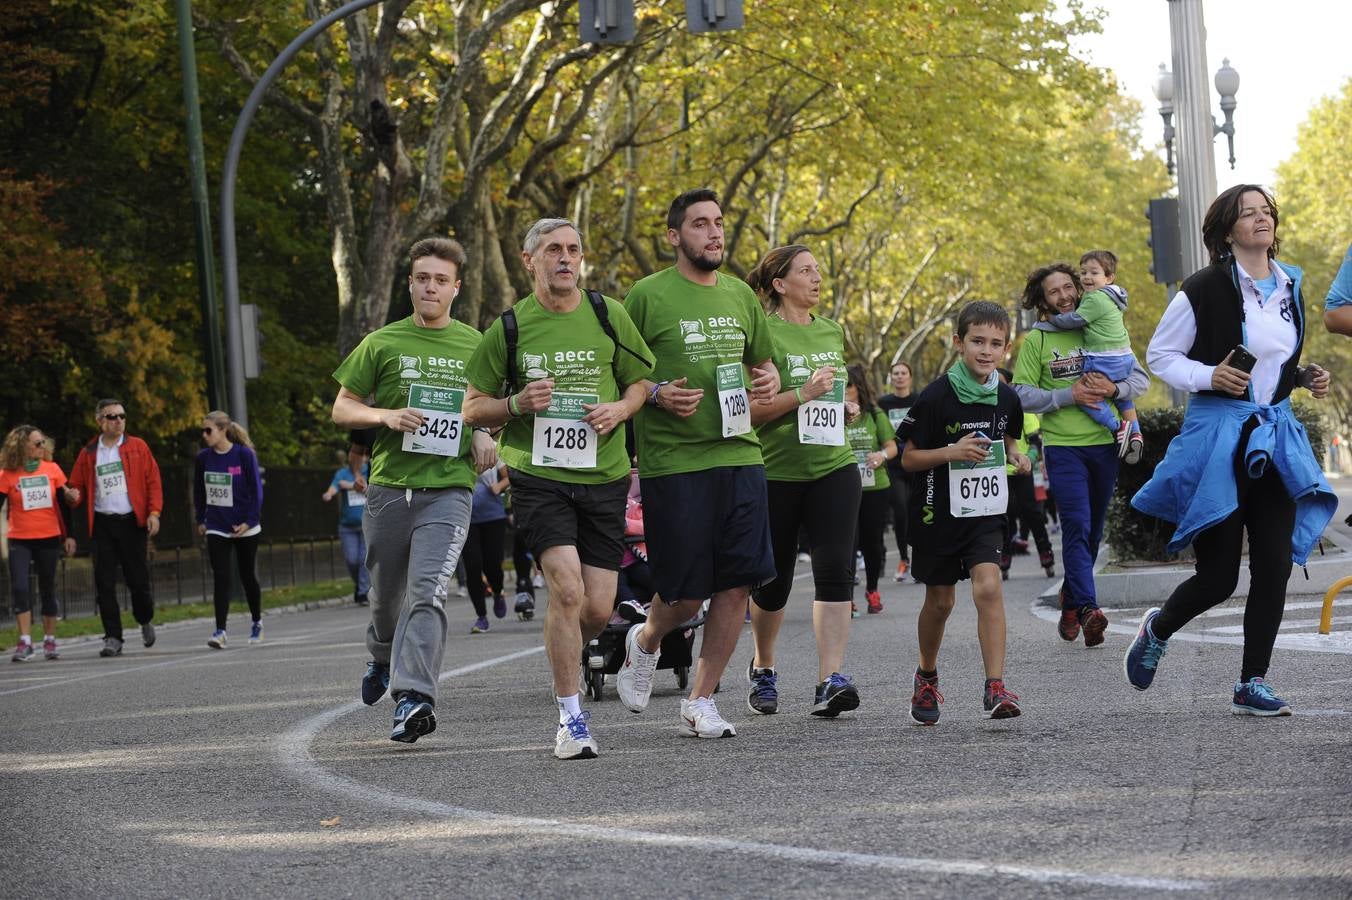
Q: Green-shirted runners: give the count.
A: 6